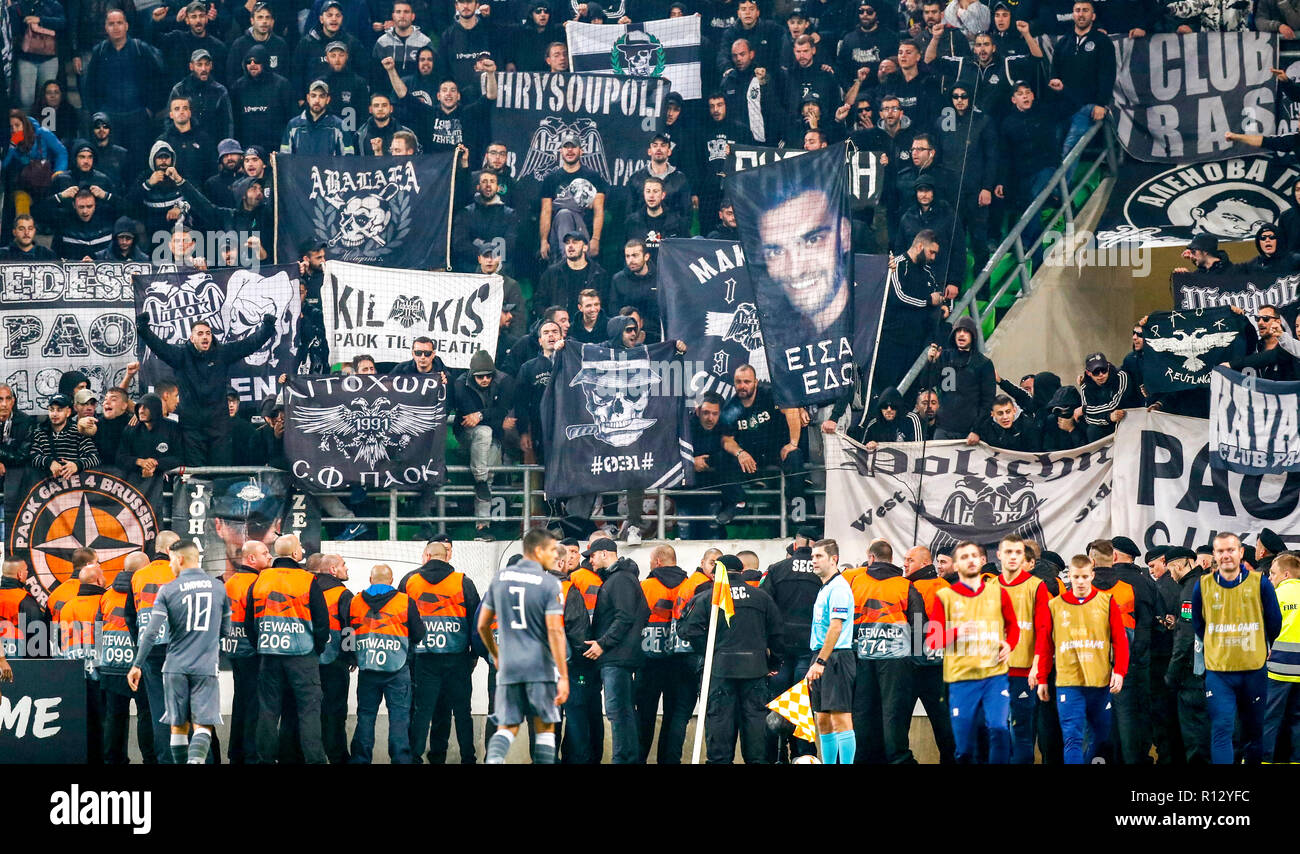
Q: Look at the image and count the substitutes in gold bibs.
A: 4